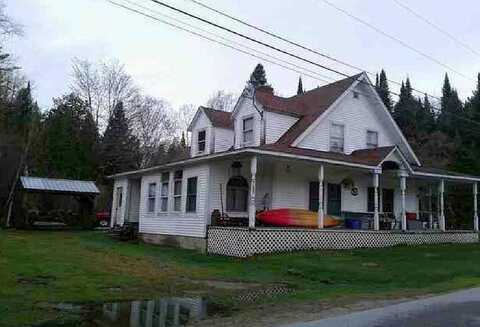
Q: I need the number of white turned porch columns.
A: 6